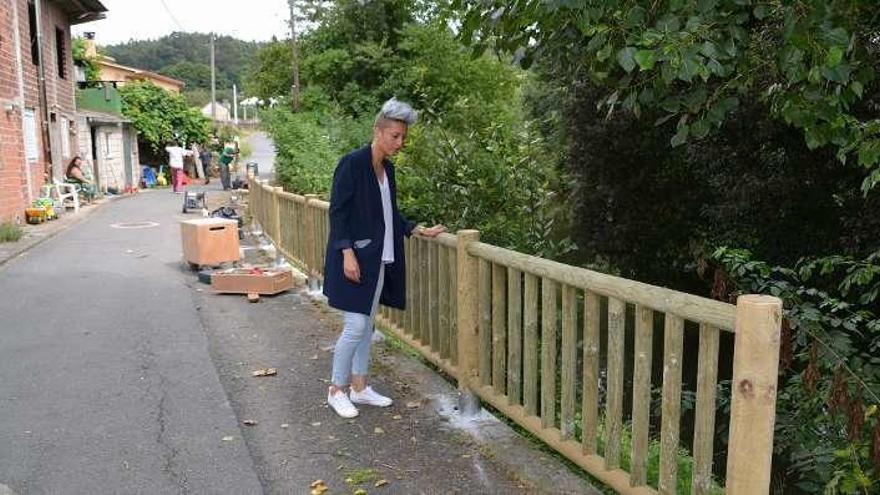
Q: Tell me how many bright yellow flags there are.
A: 0